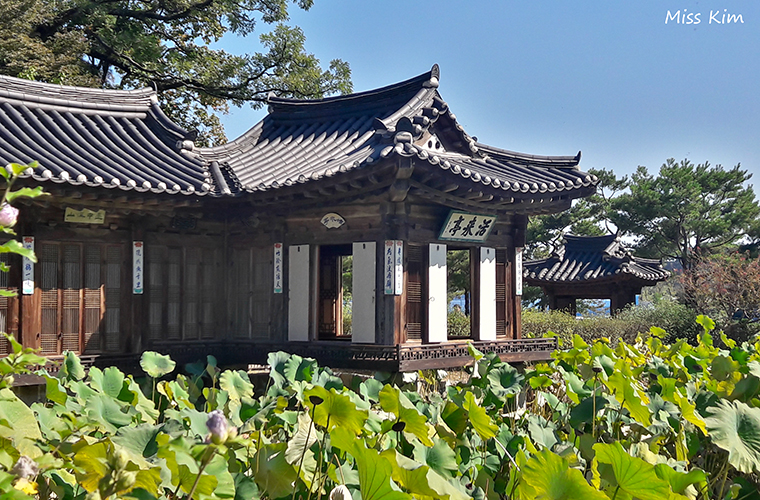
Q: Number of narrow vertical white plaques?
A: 6